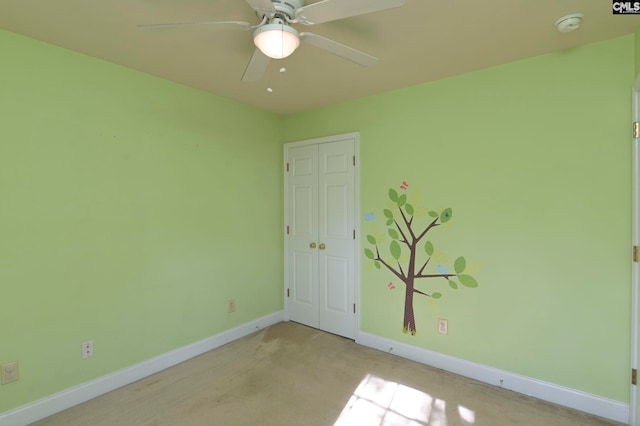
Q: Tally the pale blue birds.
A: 2